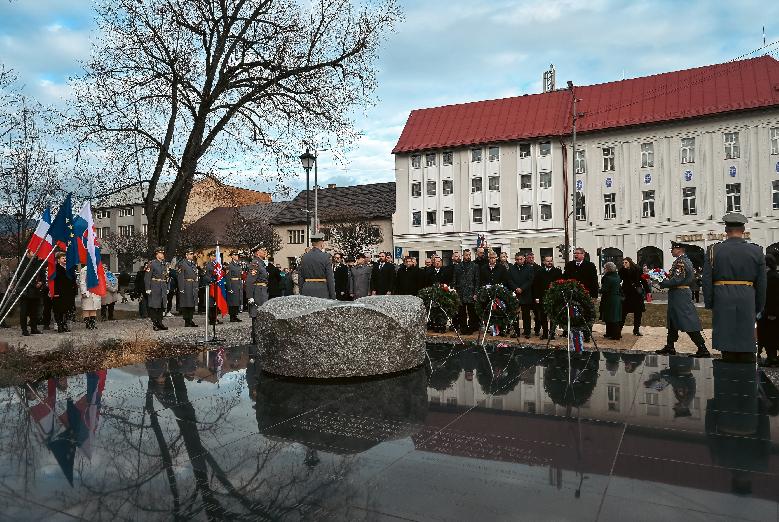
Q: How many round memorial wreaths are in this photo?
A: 3